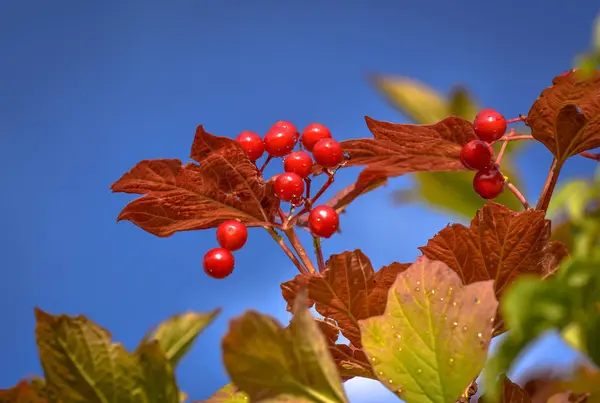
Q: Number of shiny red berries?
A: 13